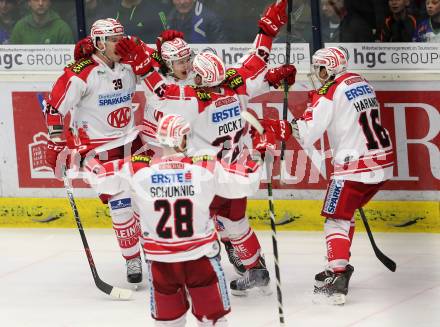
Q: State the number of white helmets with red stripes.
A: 5